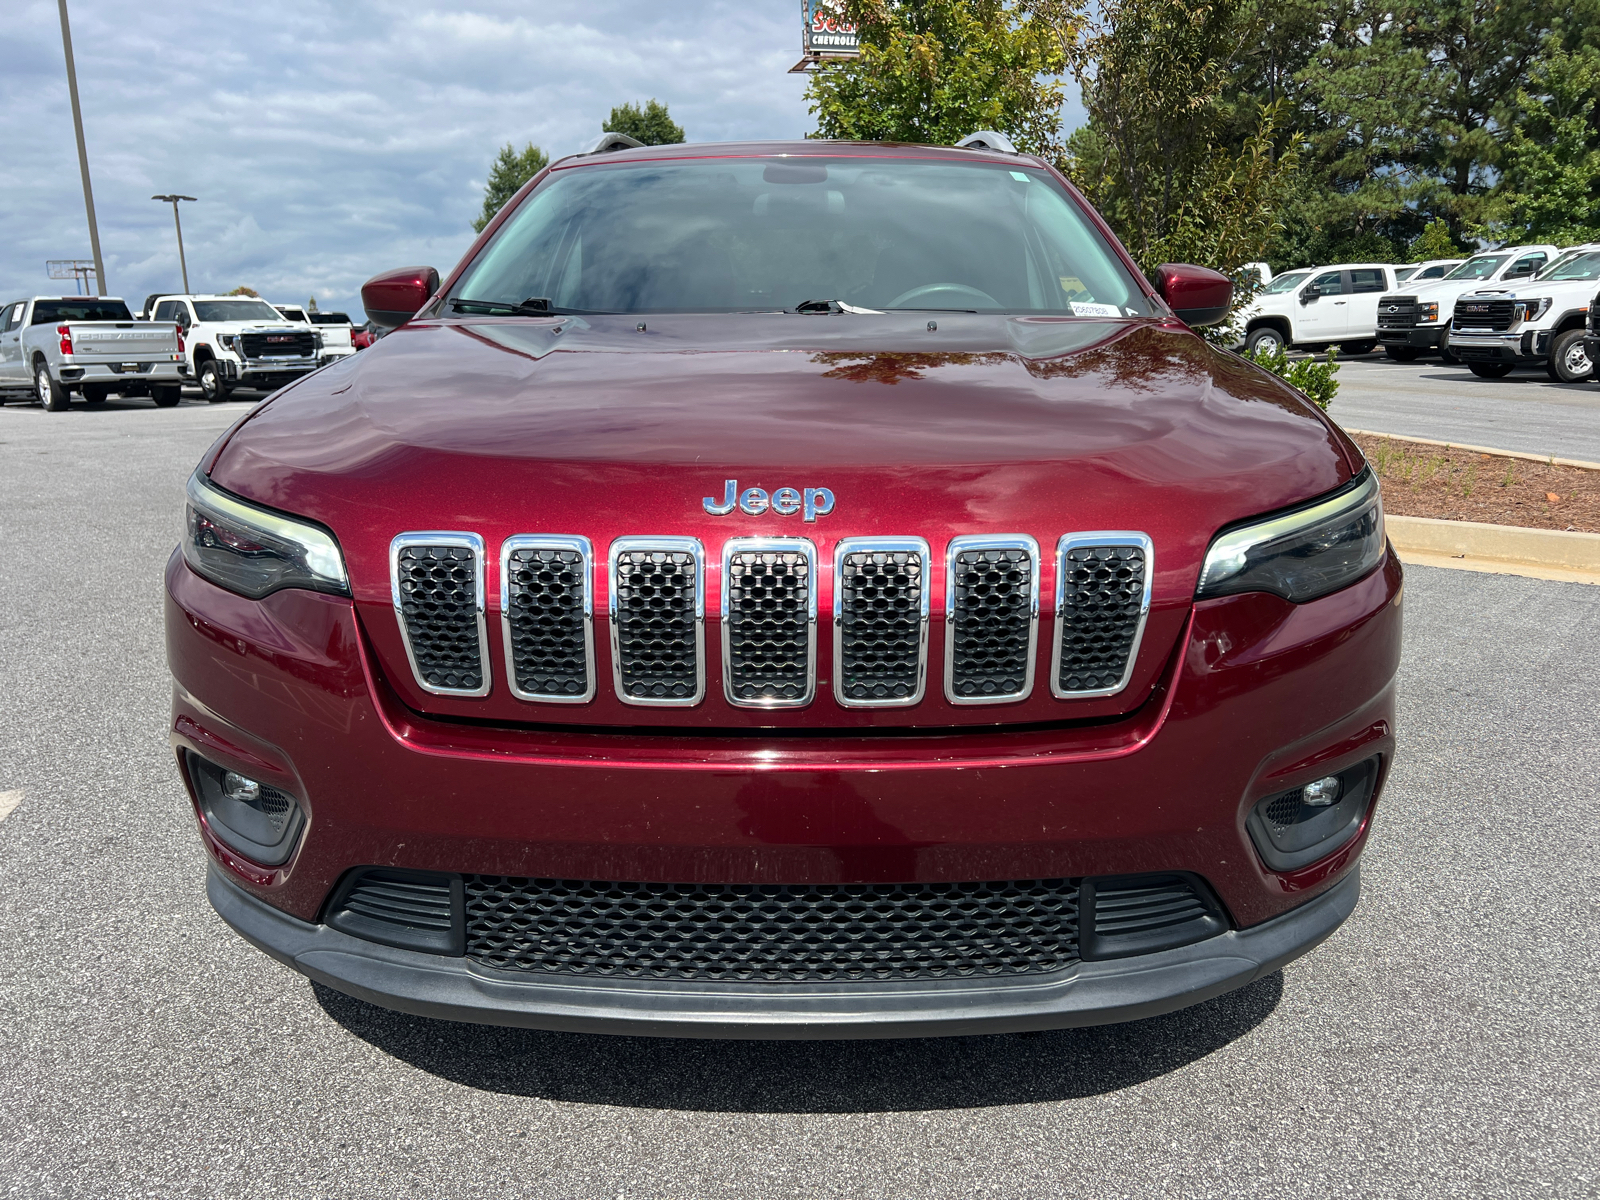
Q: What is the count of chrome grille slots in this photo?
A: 7